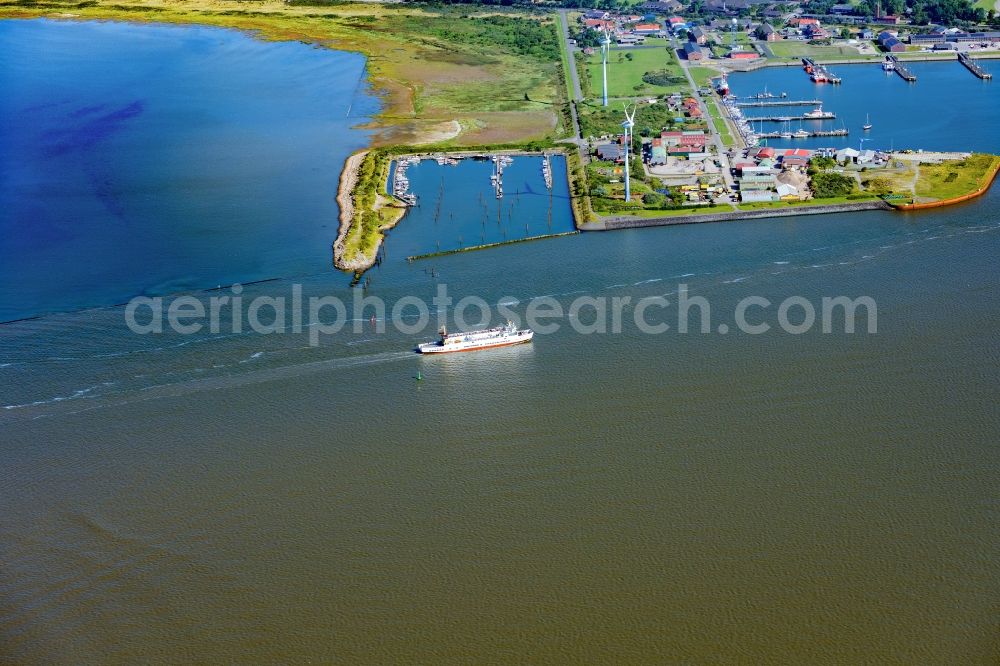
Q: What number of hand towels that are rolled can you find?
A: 0